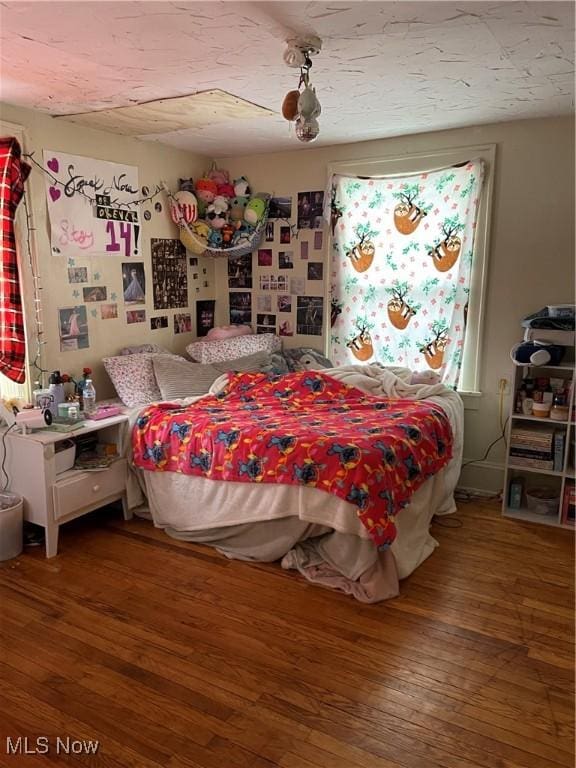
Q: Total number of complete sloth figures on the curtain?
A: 6